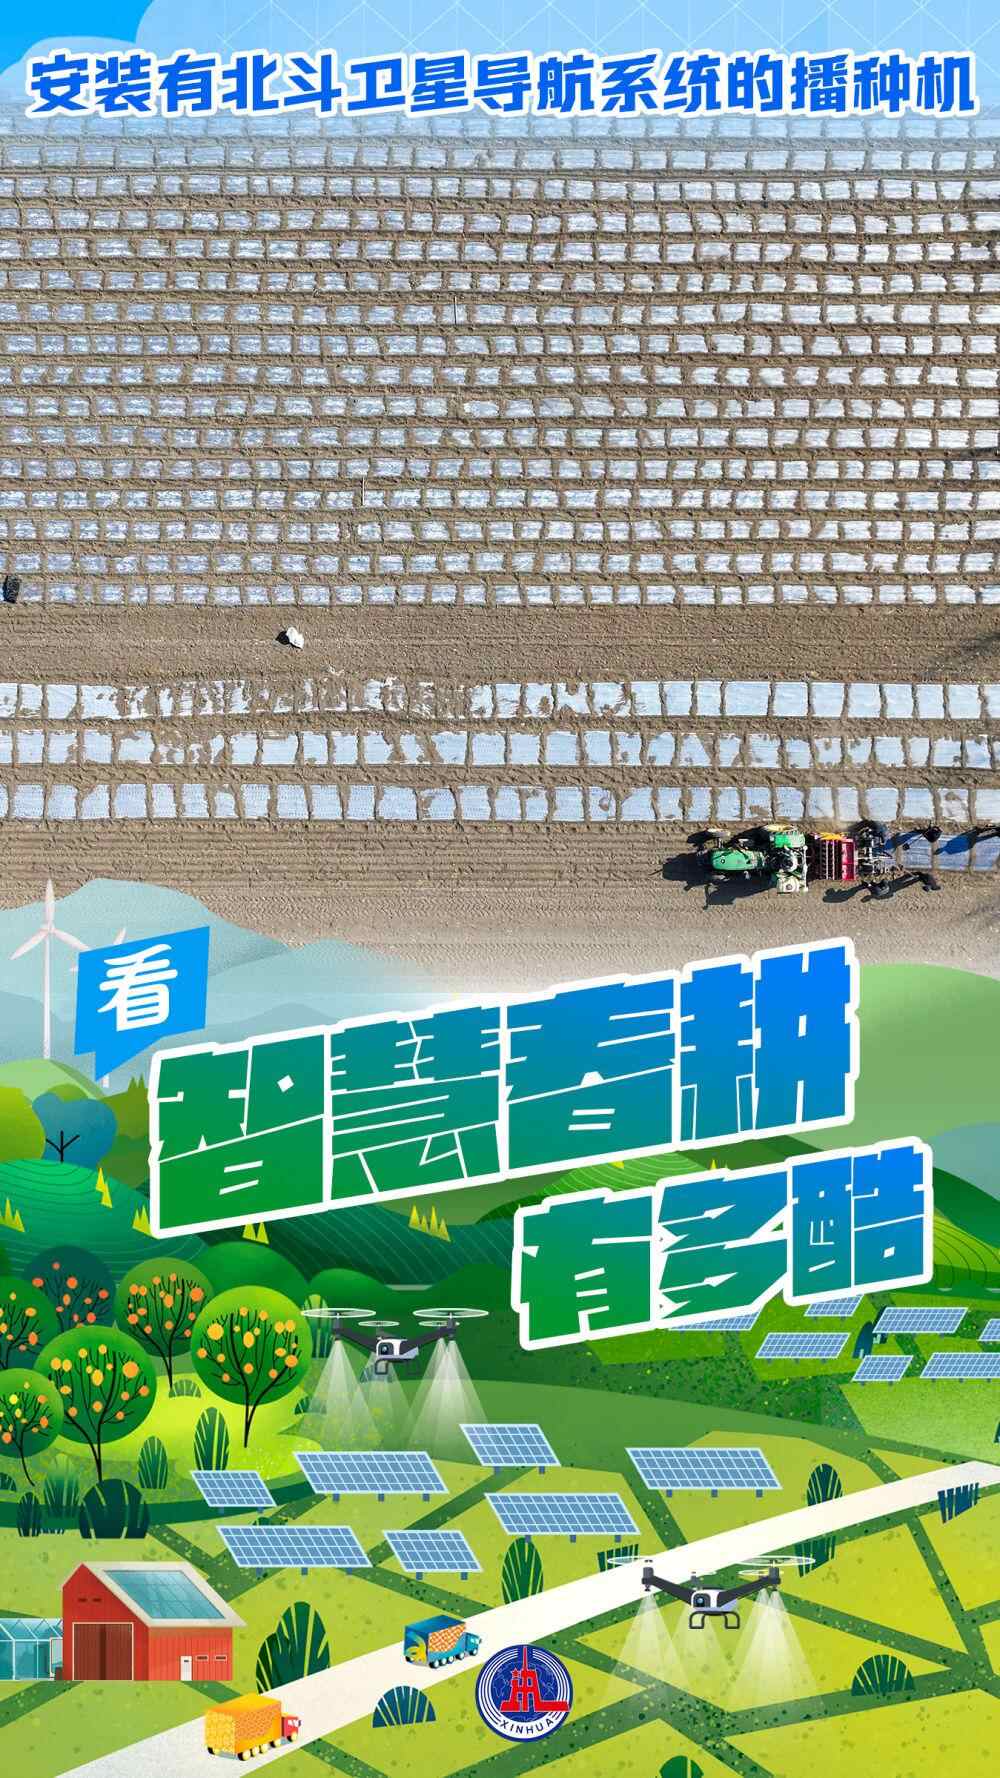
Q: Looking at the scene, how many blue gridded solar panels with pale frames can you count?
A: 14